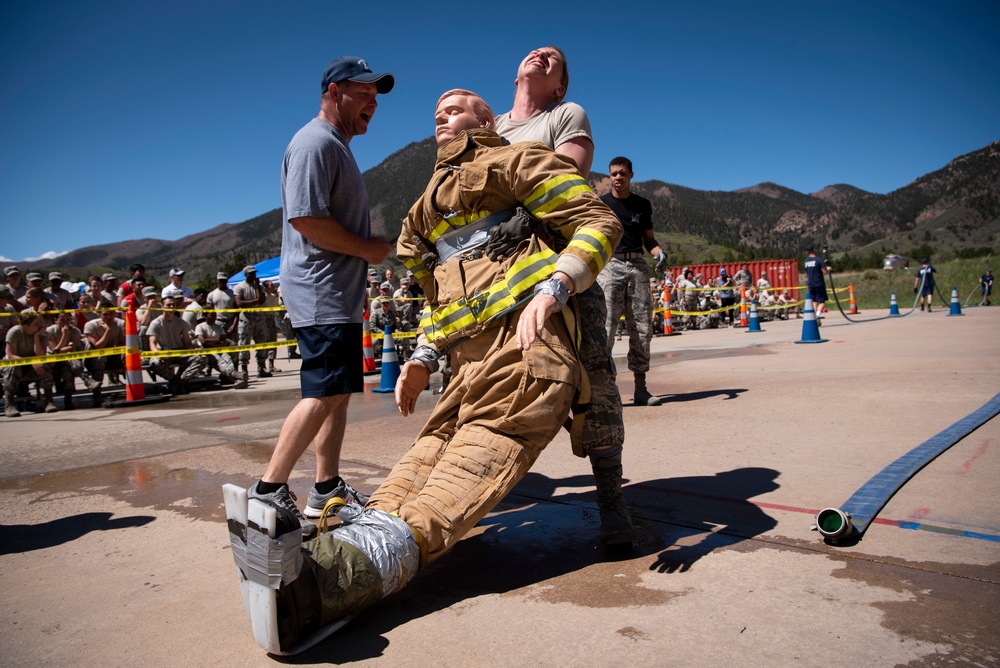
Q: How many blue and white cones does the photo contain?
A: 5